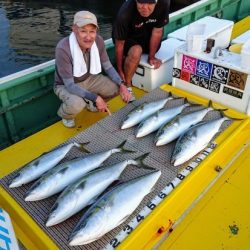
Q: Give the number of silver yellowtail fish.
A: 8